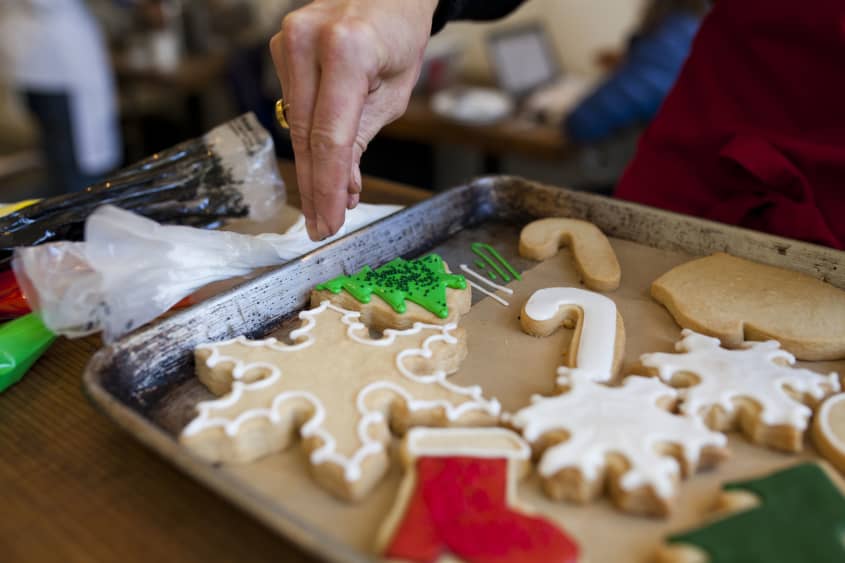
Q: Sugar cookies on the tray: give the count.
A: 10